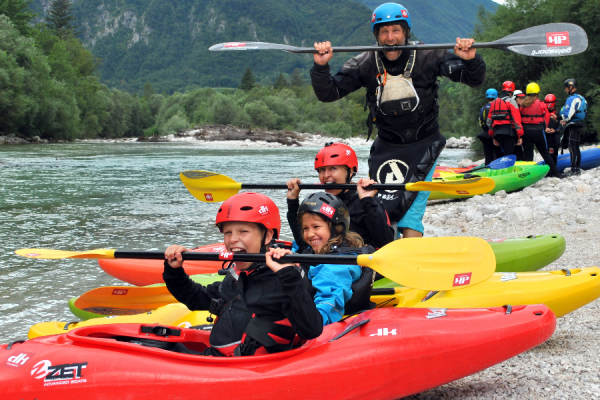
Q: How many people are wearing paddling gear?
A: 10